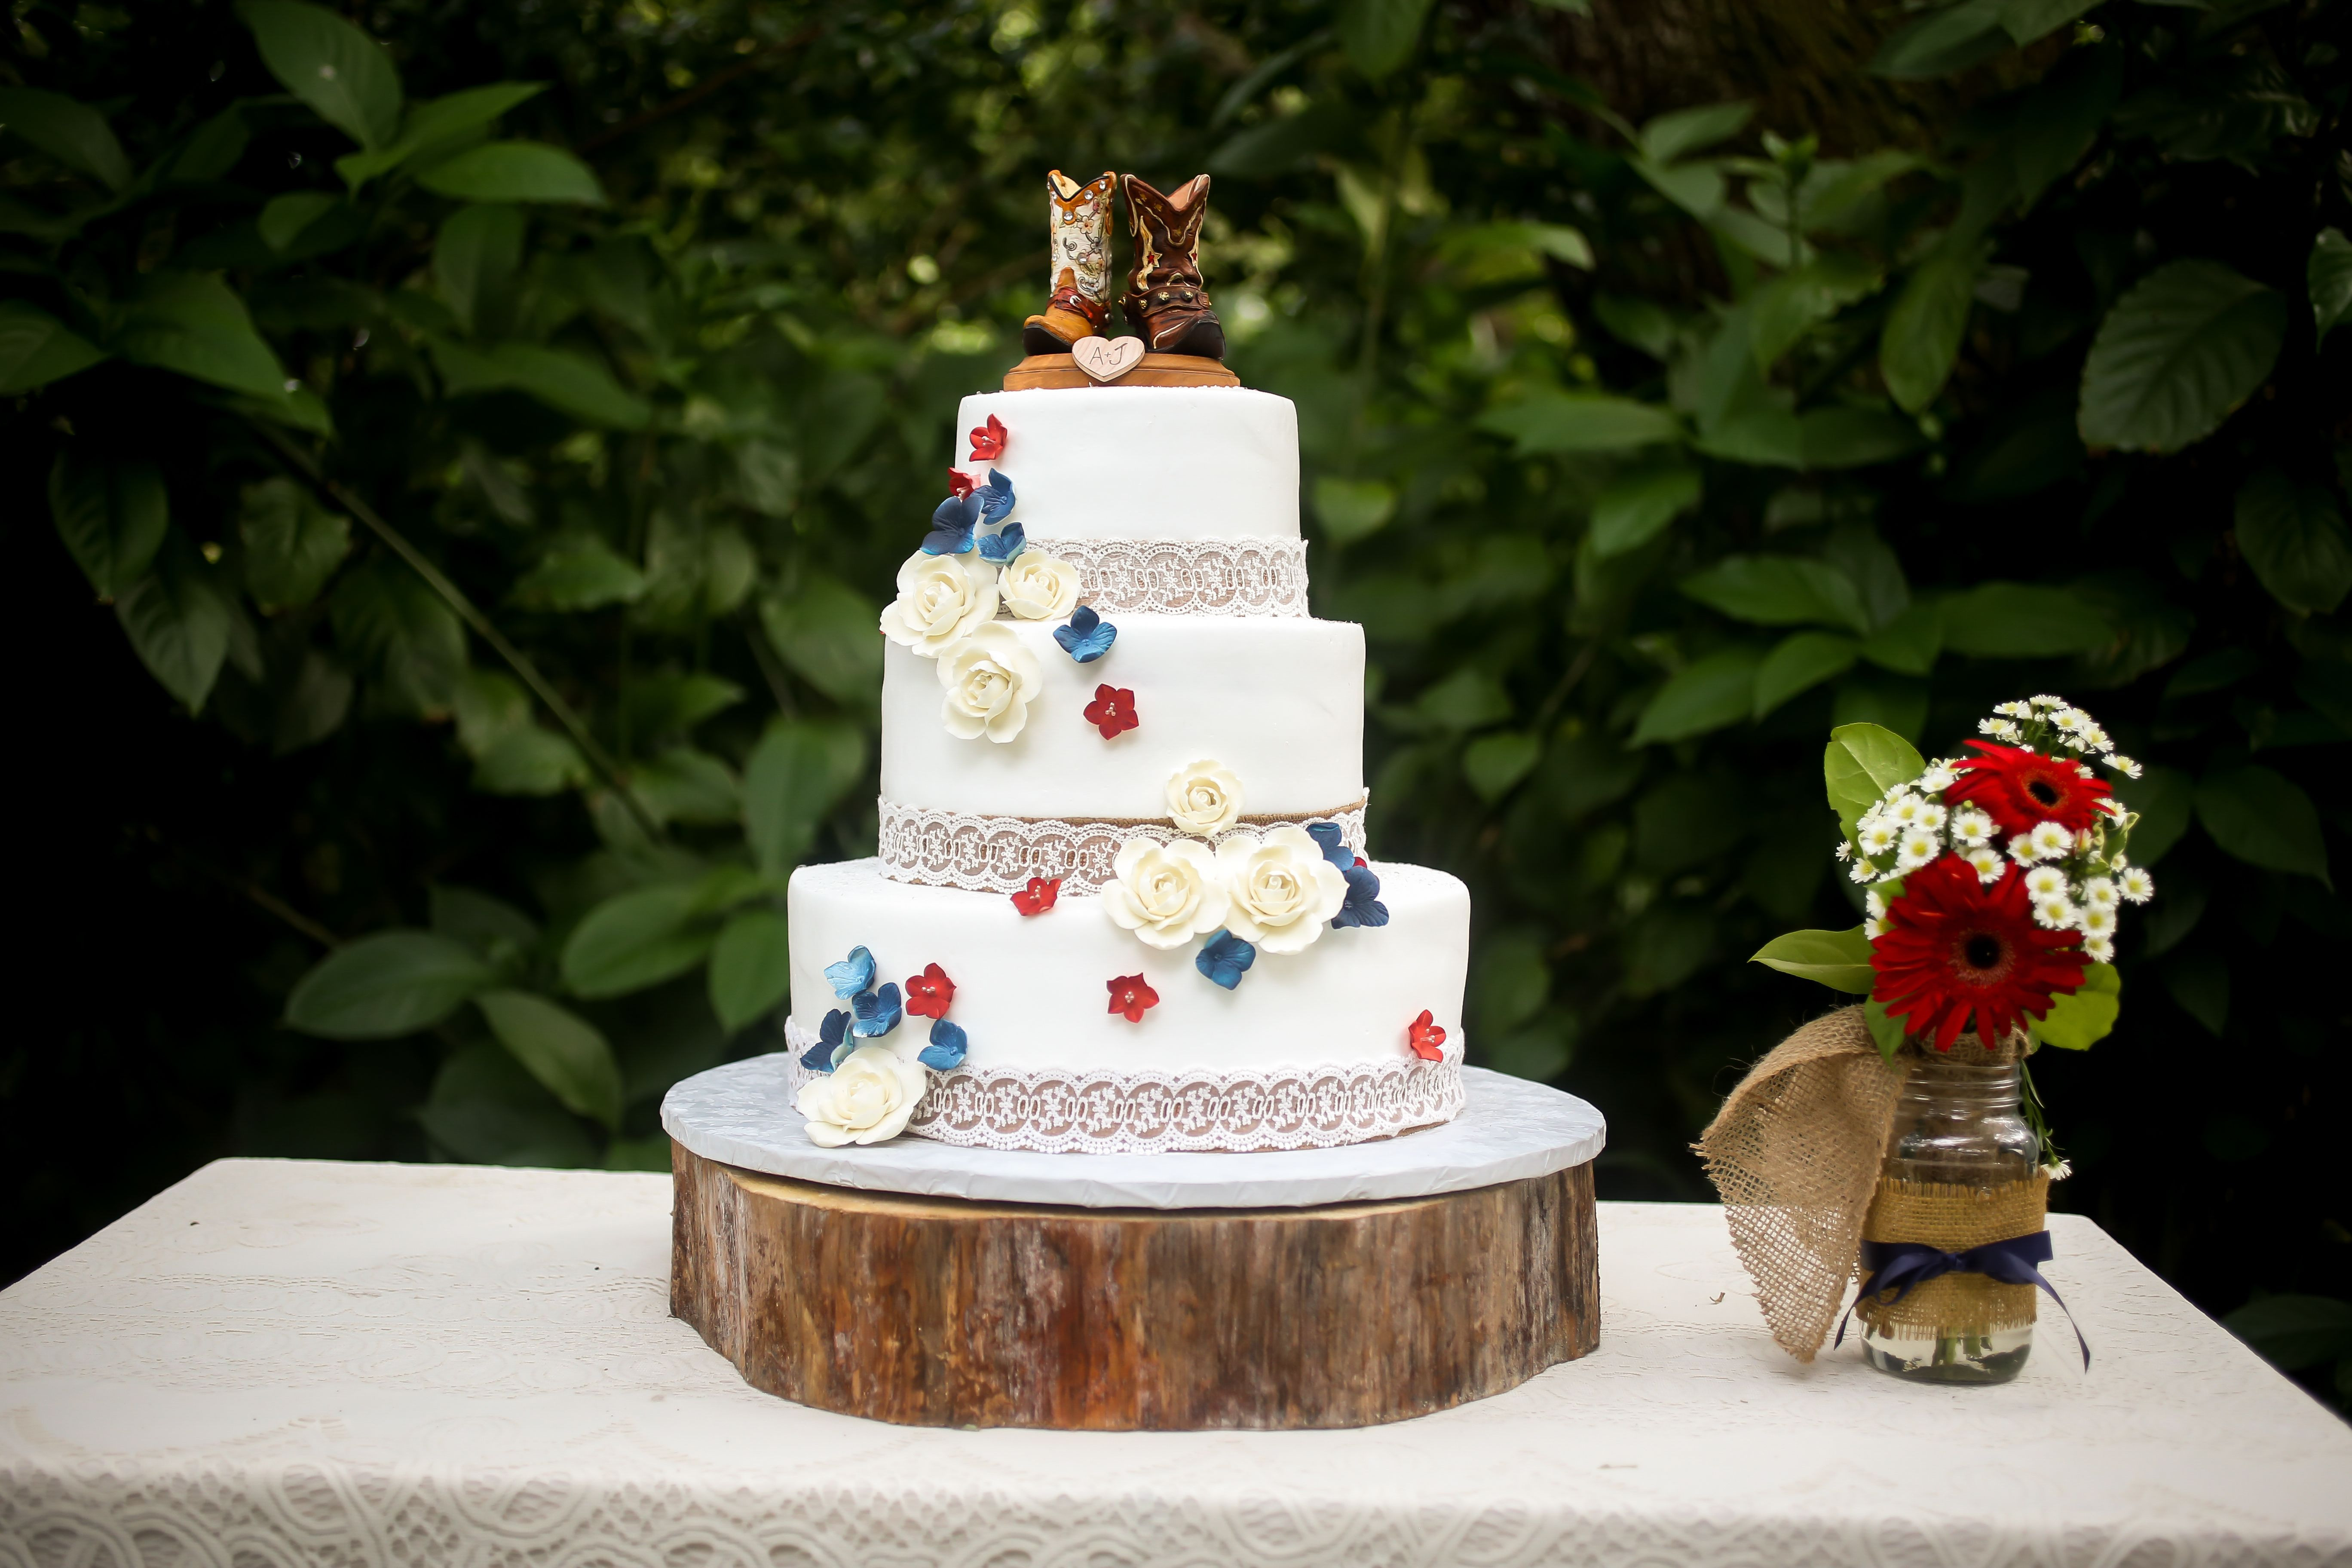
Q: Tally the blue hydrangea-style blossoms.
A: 11